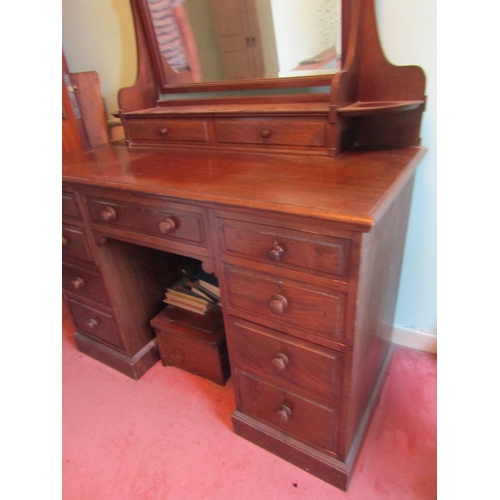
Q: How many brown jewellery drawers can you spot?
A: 2